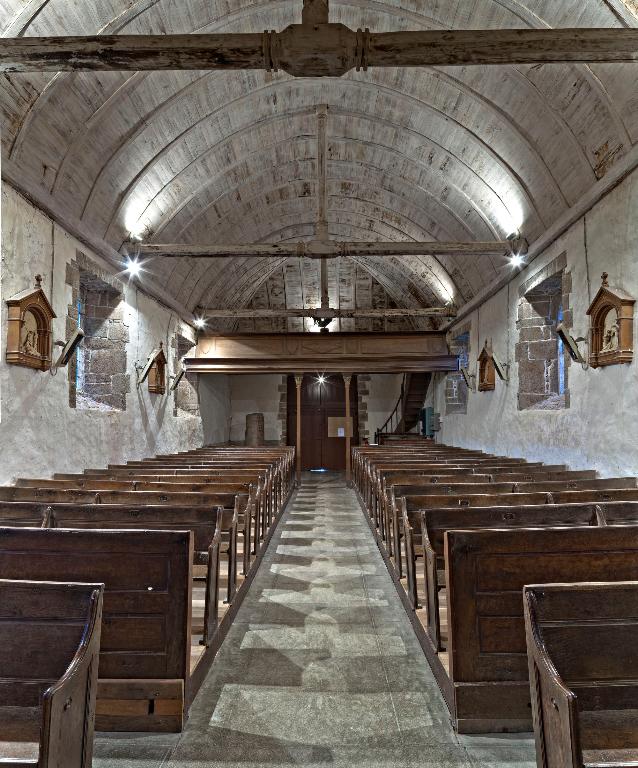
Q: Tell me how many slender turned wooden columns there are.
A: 2